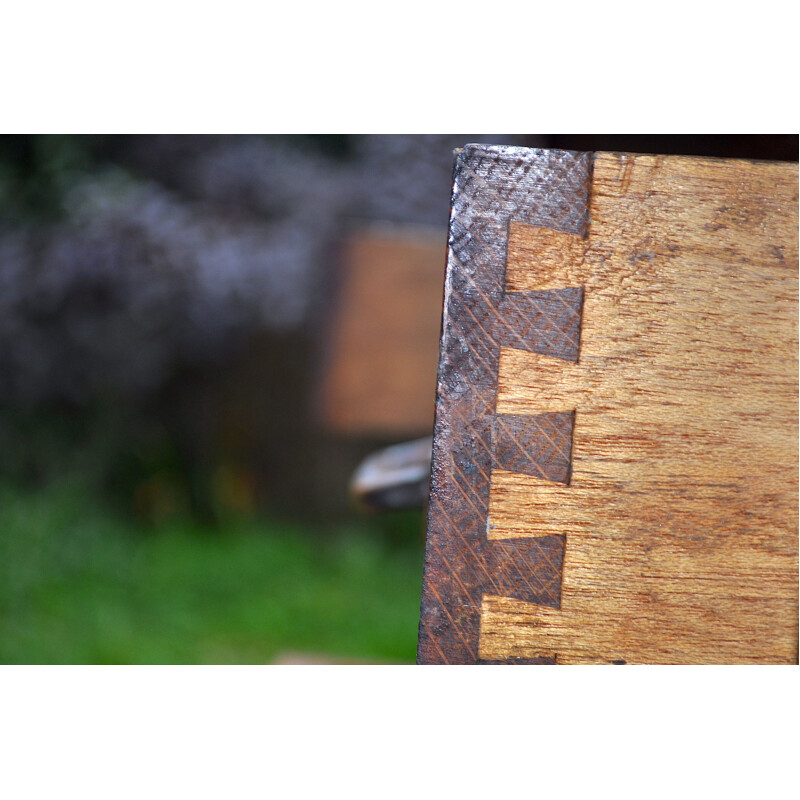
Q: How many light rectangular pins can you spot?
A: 4